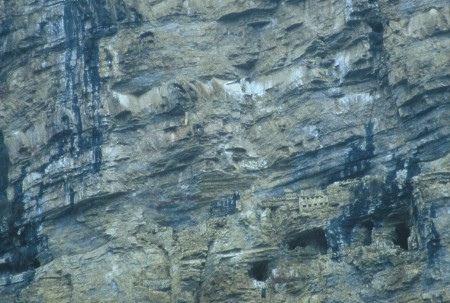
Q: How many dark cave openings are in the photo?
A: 4